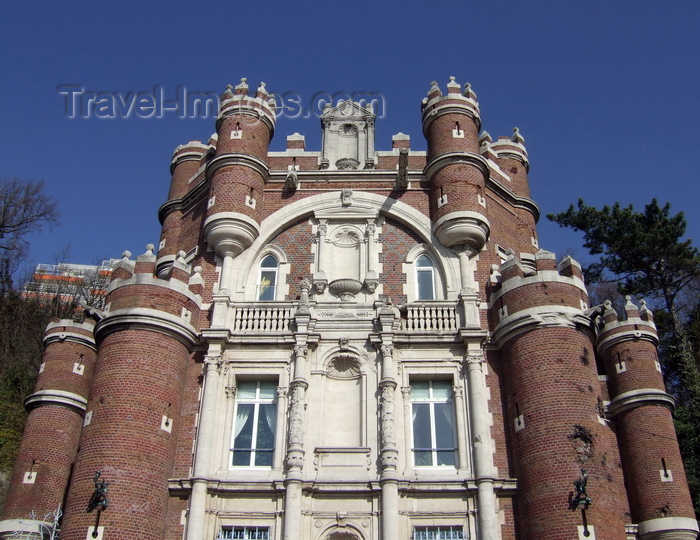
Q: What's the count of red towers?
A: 8